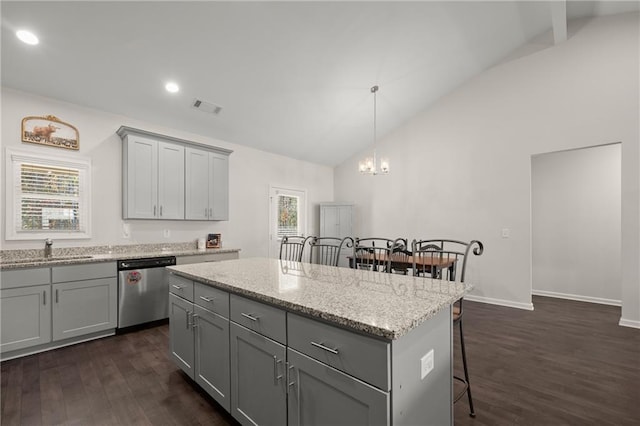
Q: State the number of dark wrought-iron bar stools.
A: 4